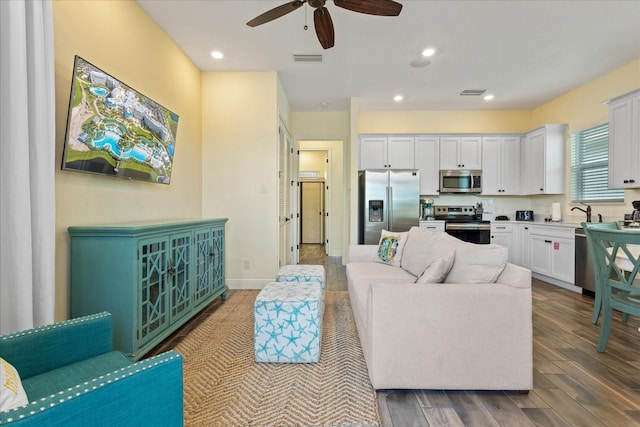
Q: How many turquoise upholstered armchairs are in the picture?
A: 1